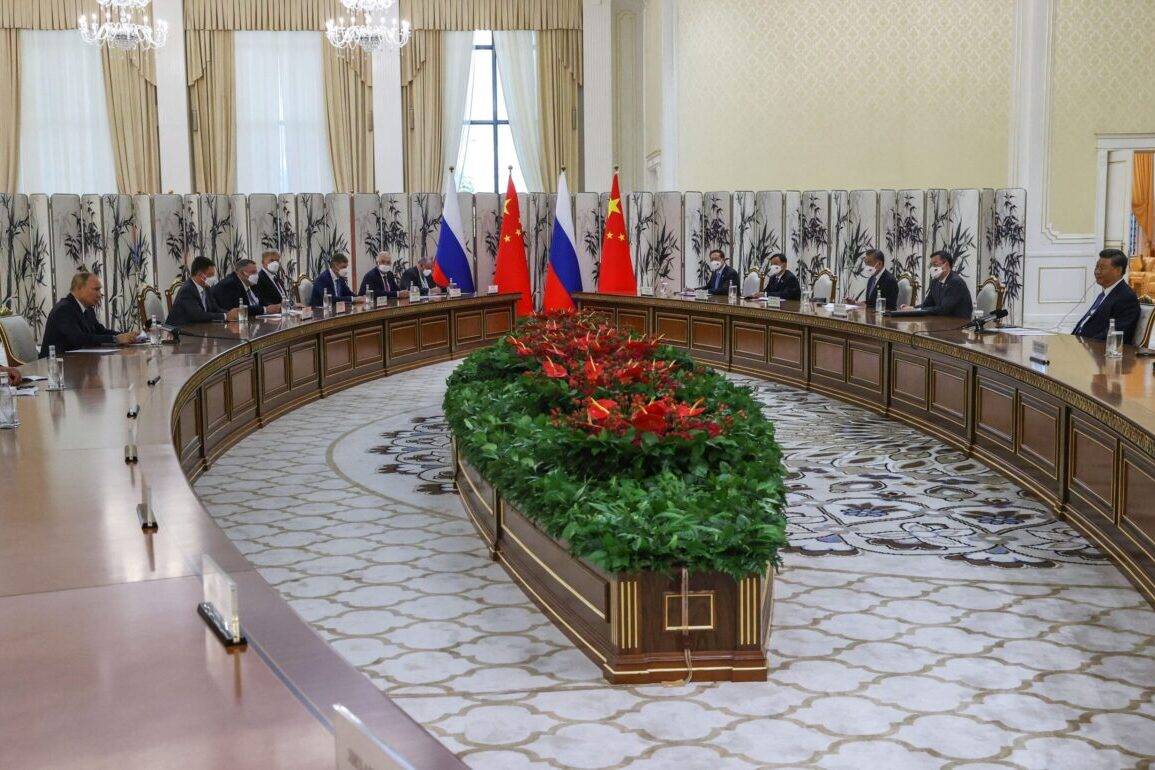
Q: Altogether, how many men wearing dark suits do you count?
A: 12